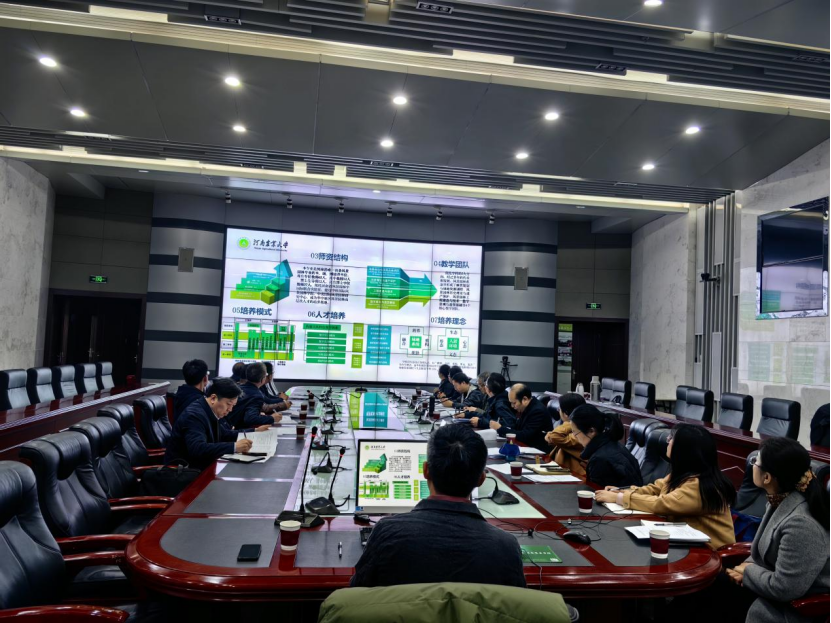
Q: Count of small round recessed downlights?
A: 11